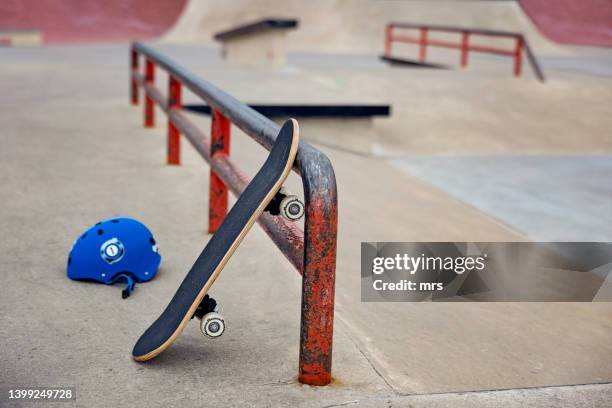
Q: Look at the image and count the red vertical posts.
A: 9